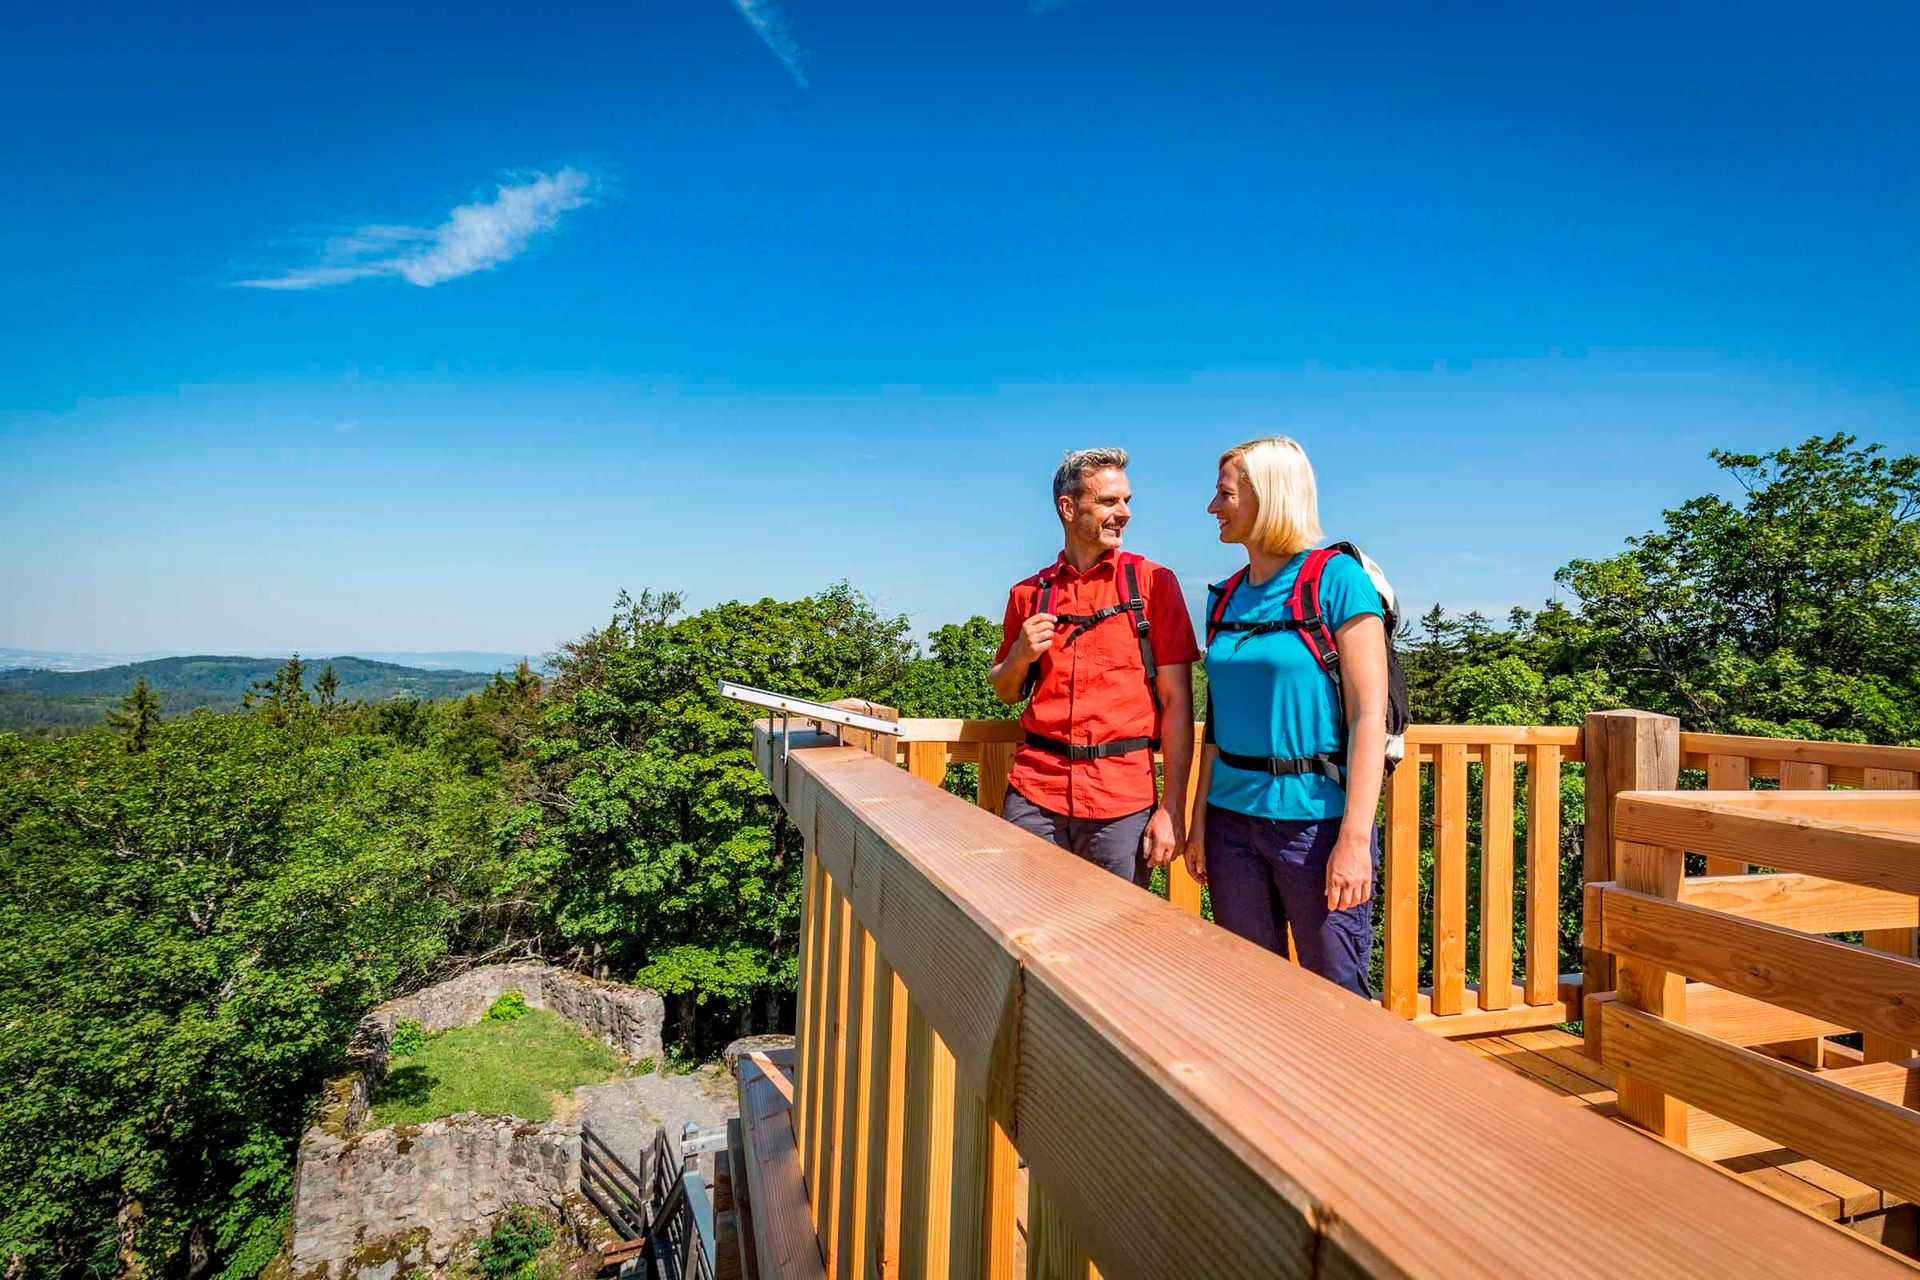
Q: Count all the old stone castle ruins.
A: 1